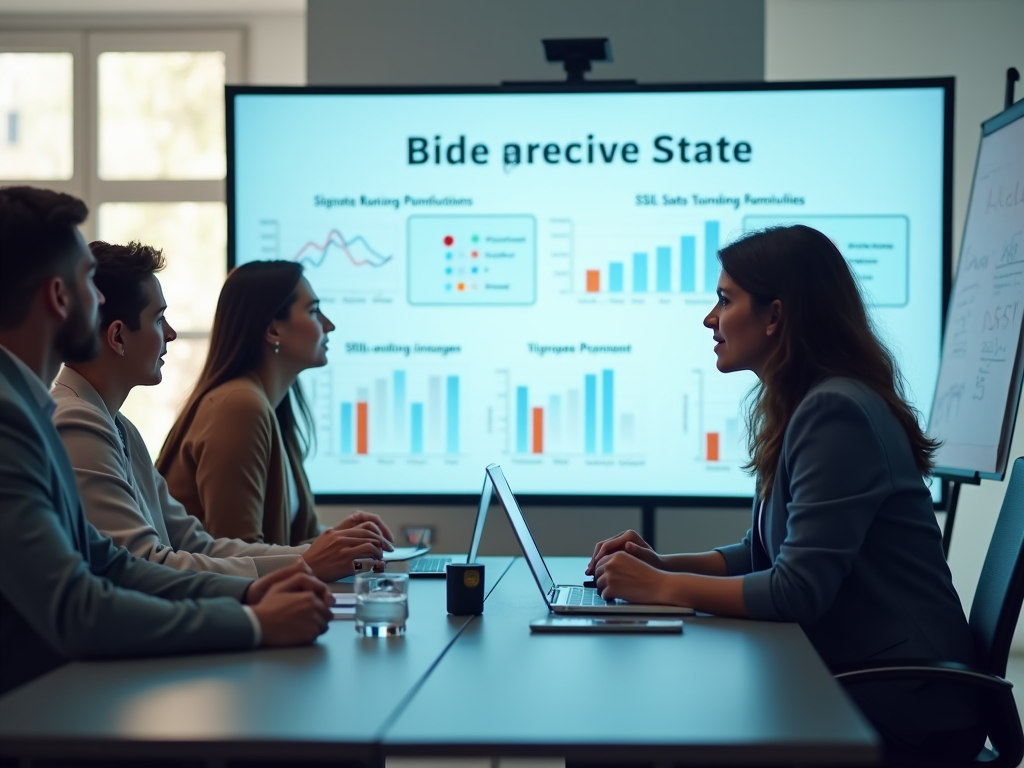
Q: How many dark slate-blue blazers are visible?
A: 2